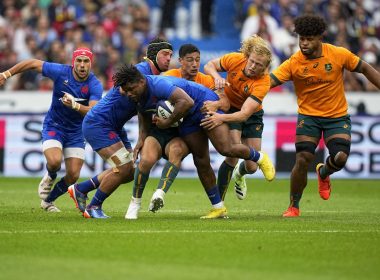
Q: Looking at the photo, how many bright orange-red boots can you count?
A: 2